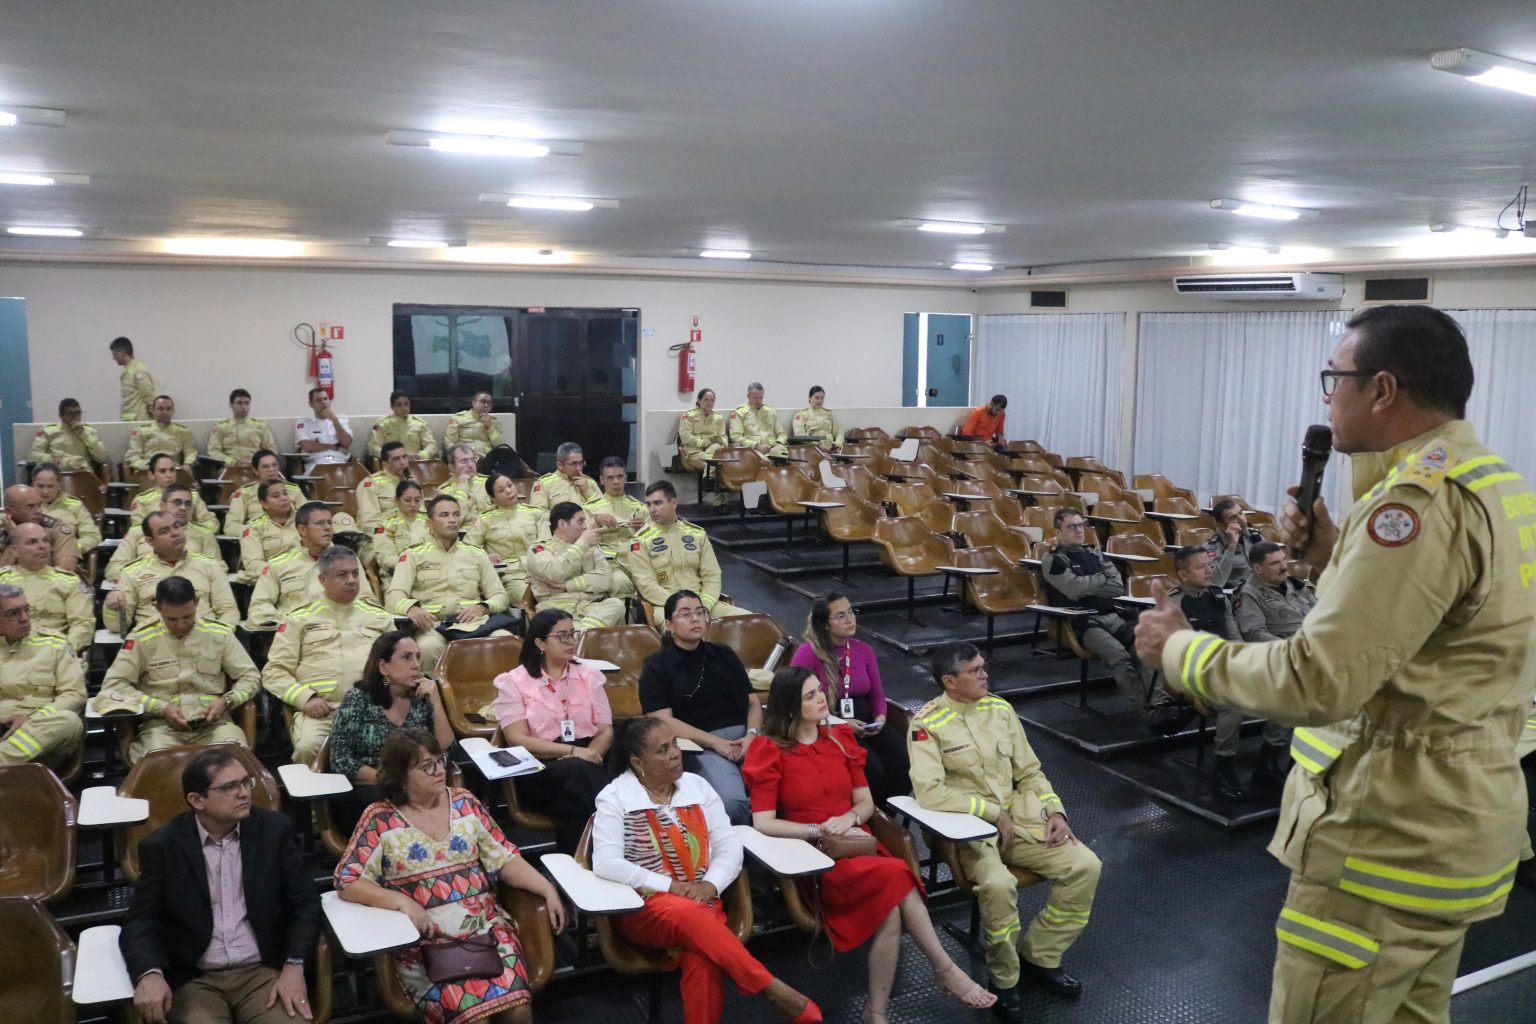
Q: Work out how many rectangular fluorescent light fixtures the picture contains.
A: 13